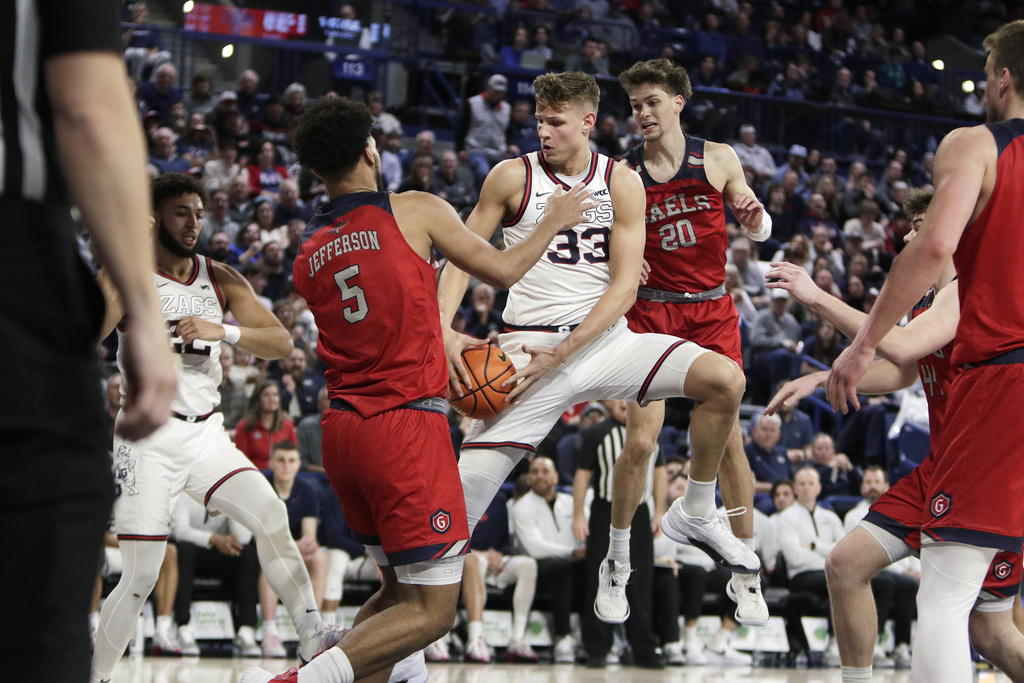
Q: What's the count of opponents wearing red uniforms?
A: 4